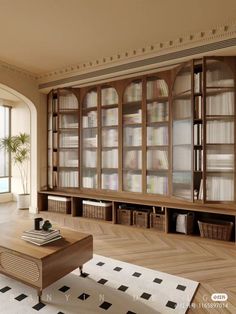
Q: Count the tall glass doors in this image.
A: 8